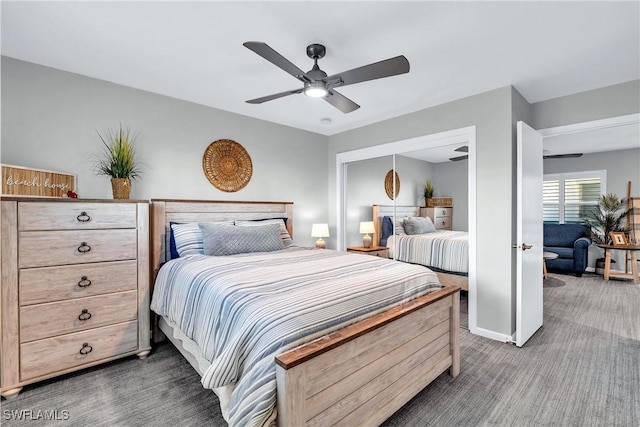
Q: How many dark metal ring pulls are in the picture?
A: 5